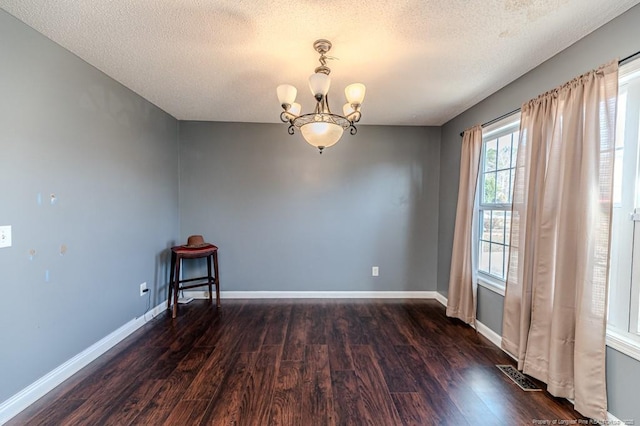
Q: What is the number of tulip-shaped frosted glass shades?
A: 5